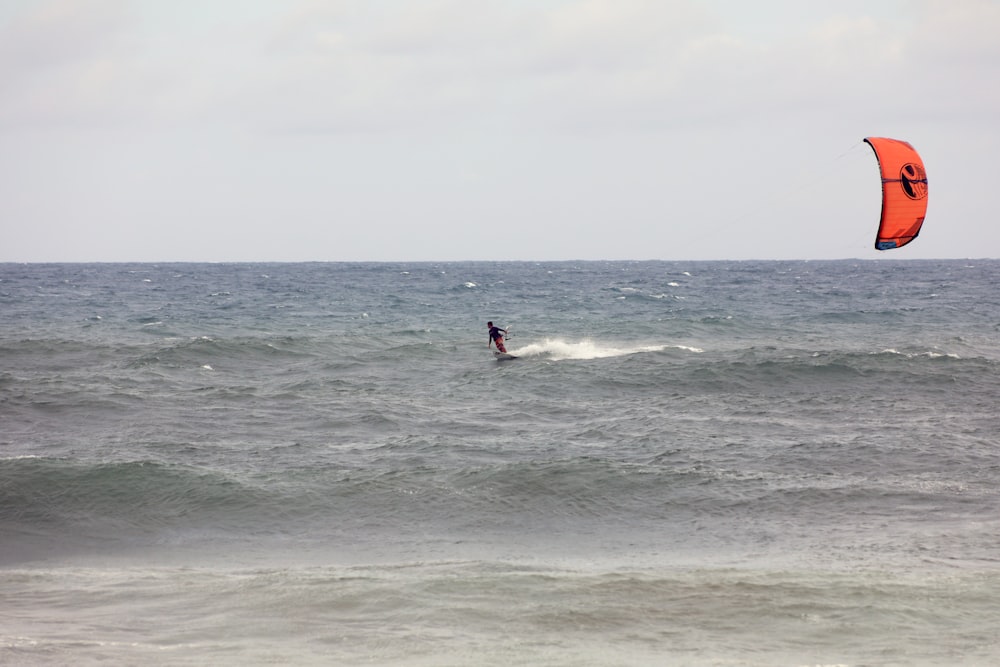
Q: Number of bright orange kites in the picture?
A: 1